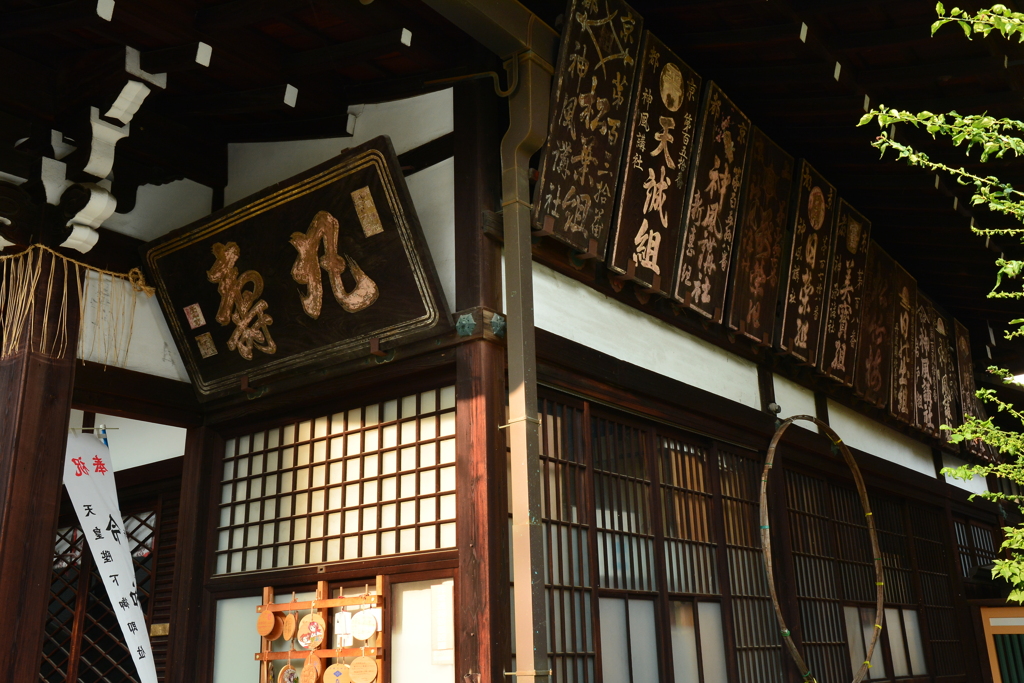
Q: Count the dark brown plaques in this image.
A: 12